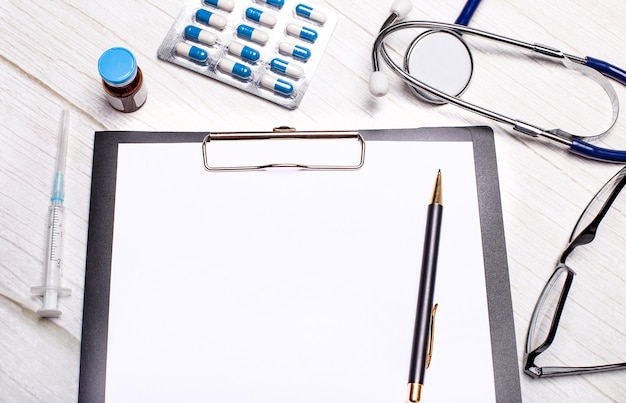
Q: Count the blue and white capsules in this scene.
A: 14